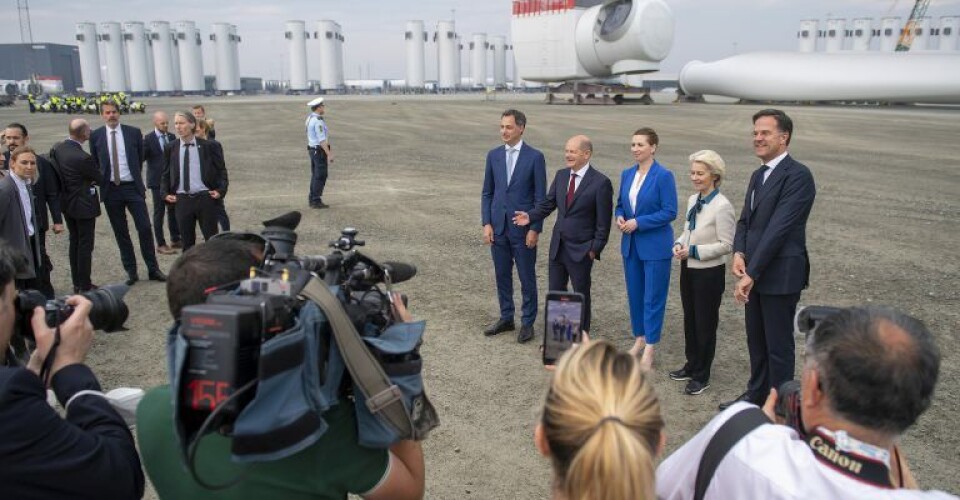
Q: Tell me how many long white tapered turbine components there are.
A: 1